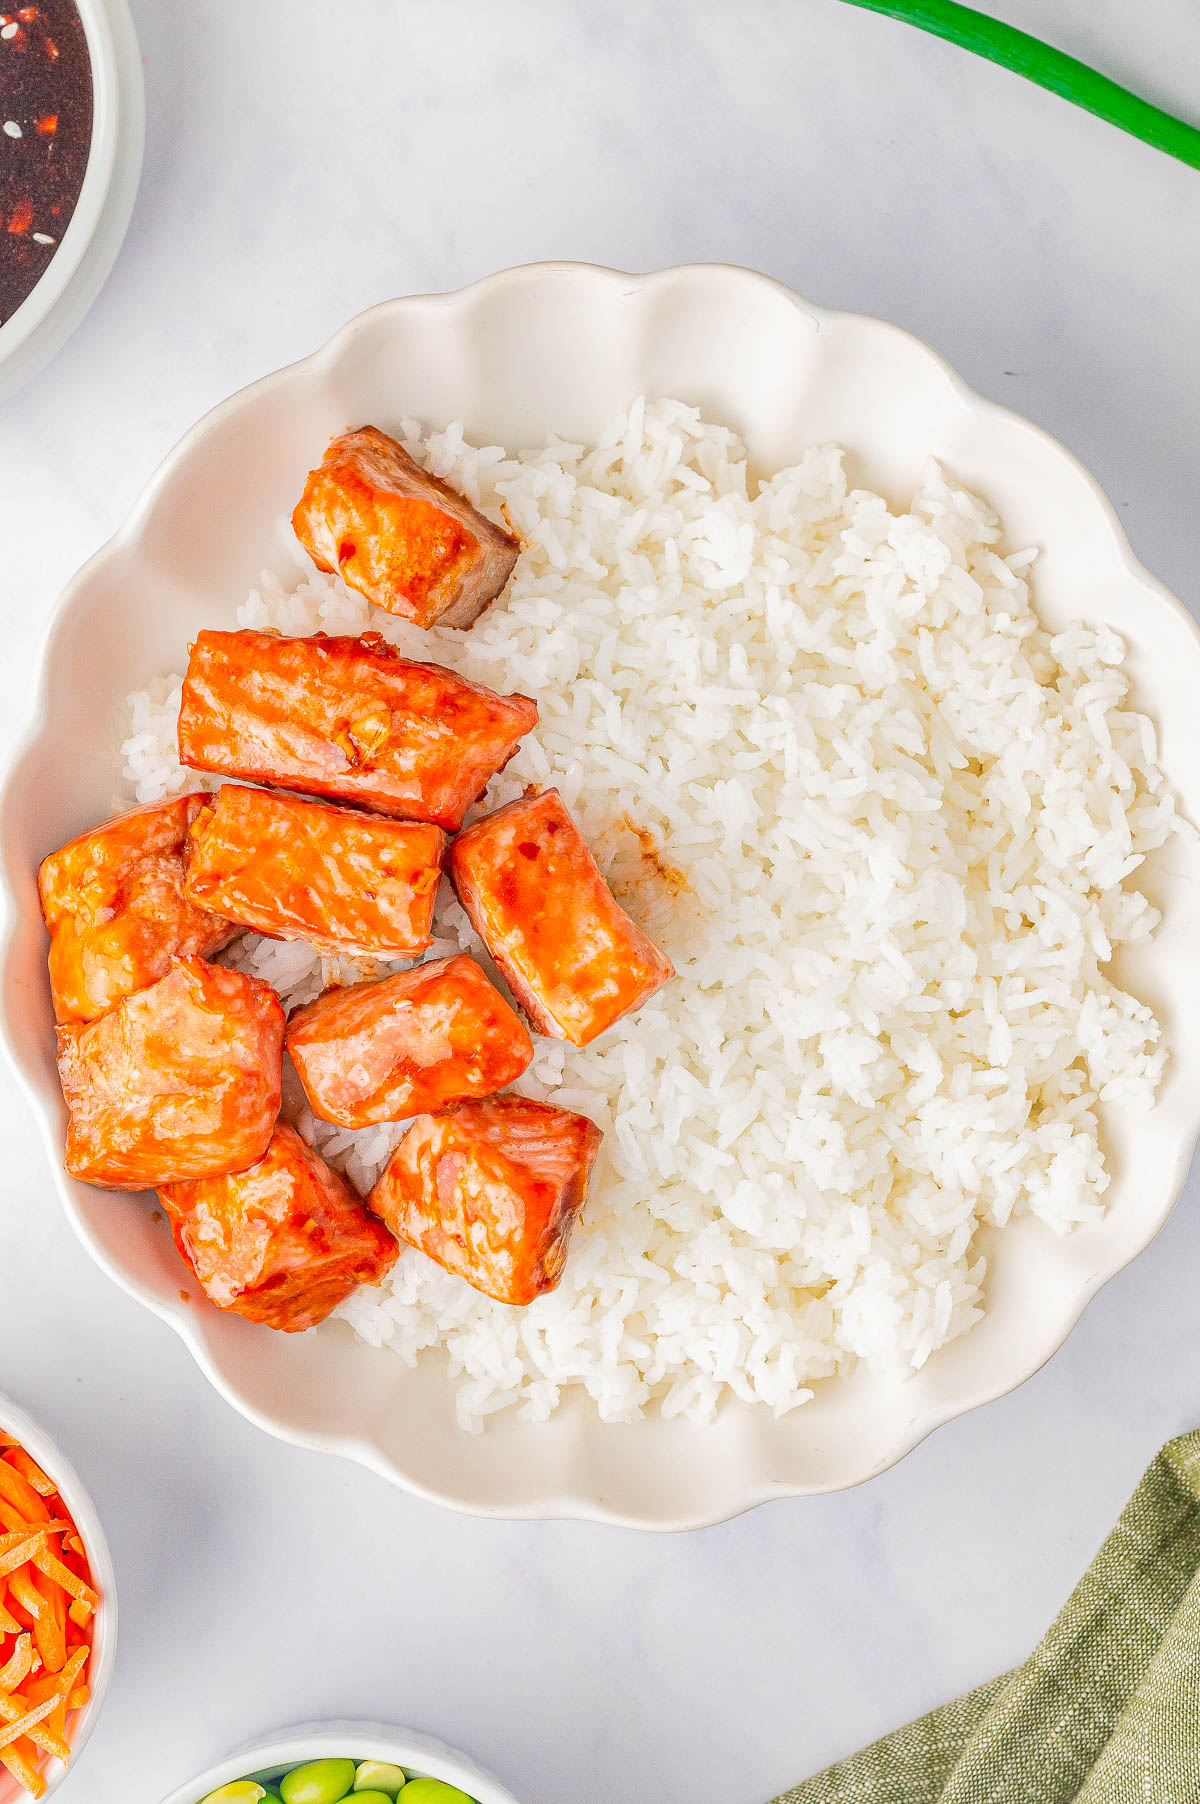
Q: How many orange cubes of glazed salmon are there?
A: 9